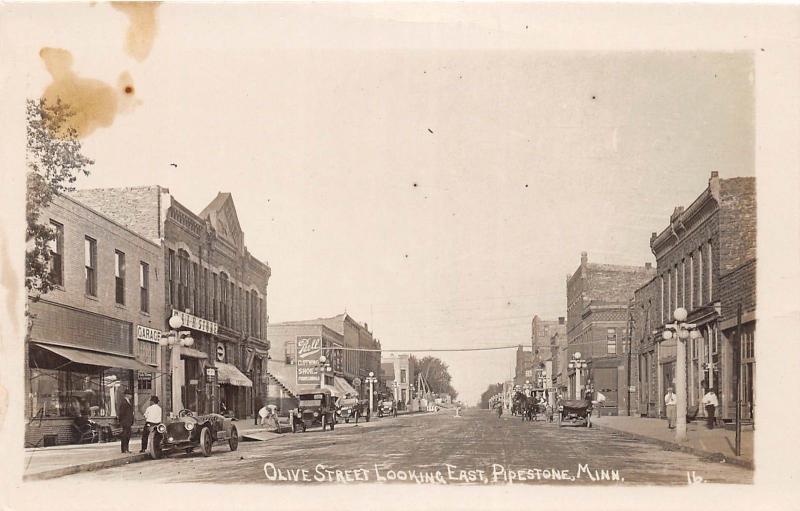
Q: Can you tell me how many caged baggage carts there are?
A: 0